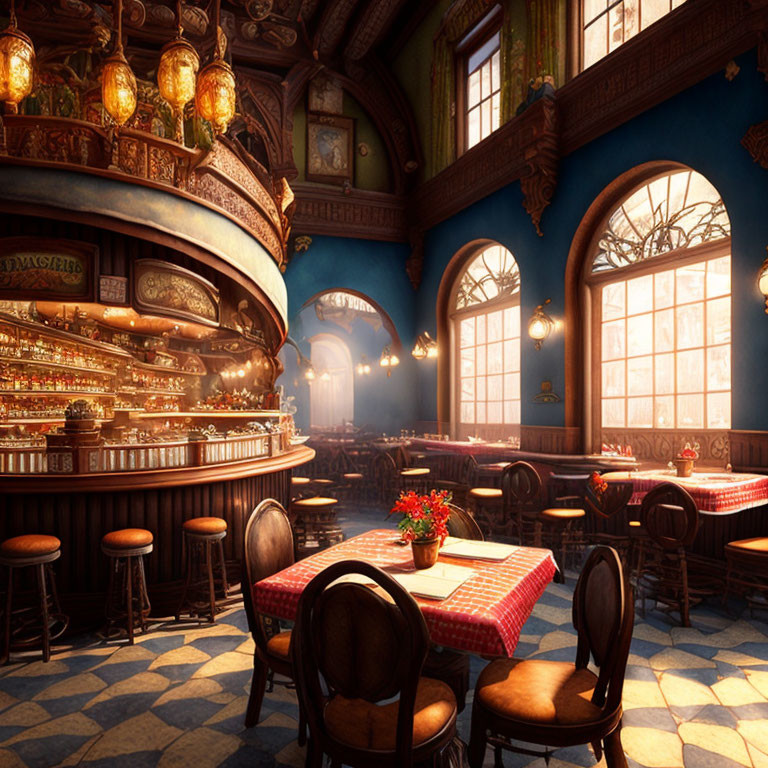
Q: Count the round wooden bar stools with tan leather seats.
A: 3